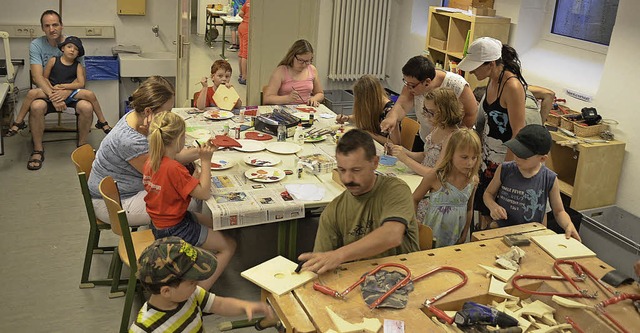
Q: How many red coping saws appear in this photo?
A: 5